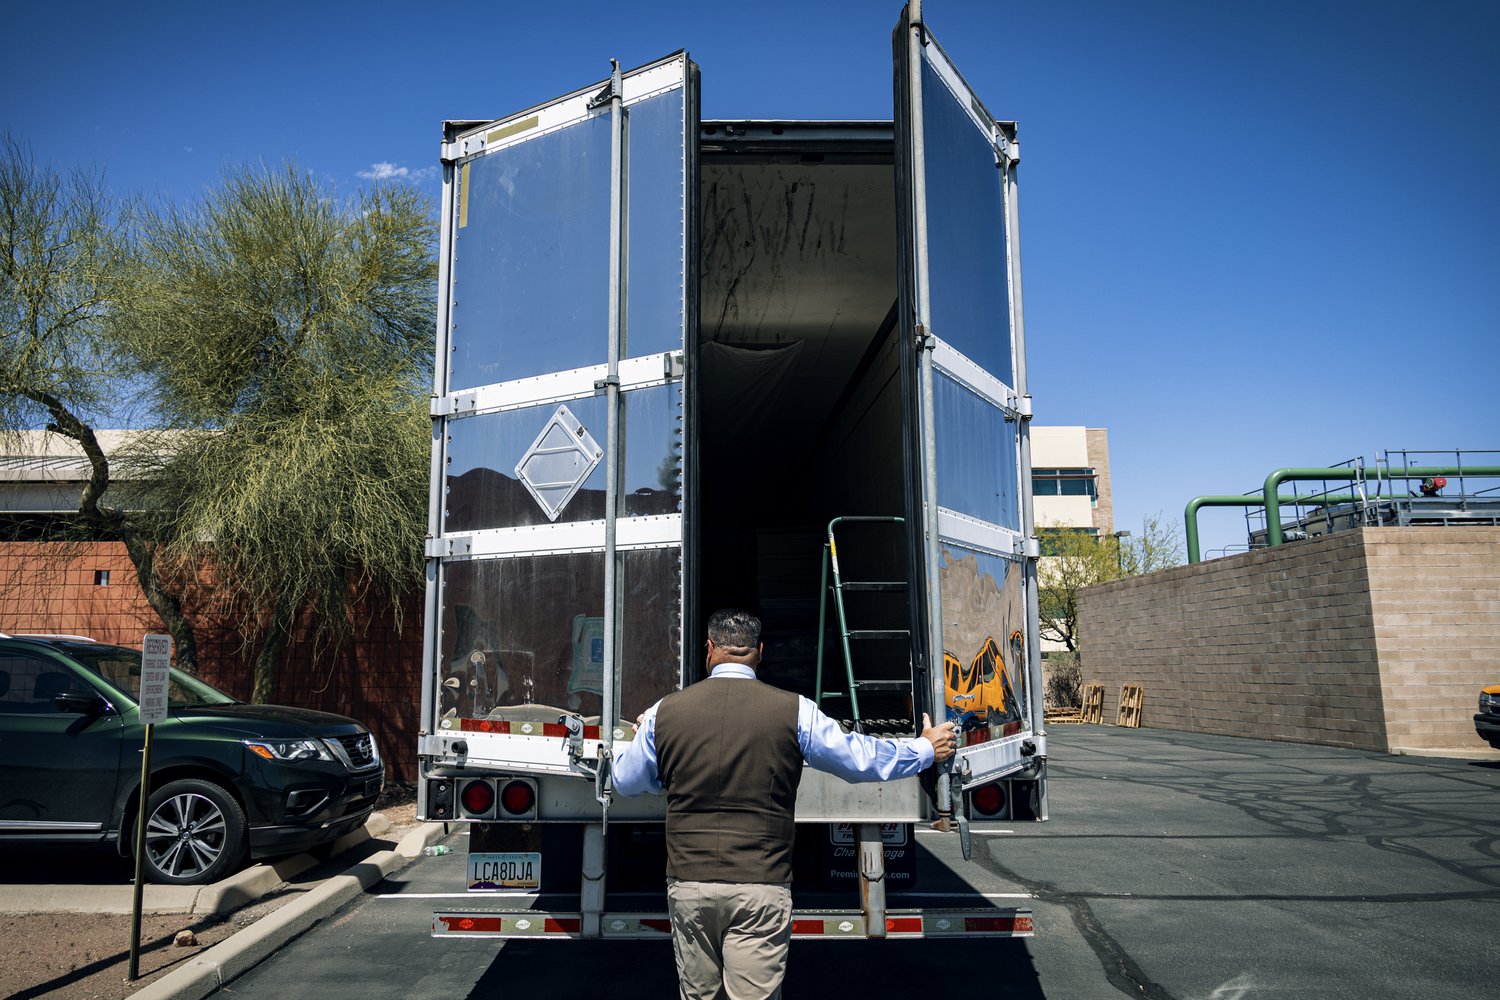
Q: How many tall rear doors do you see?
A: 2